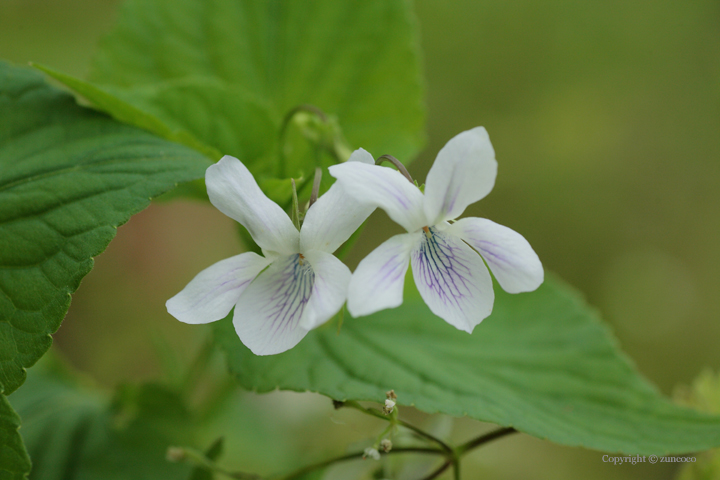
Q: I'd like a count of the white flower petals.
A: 10